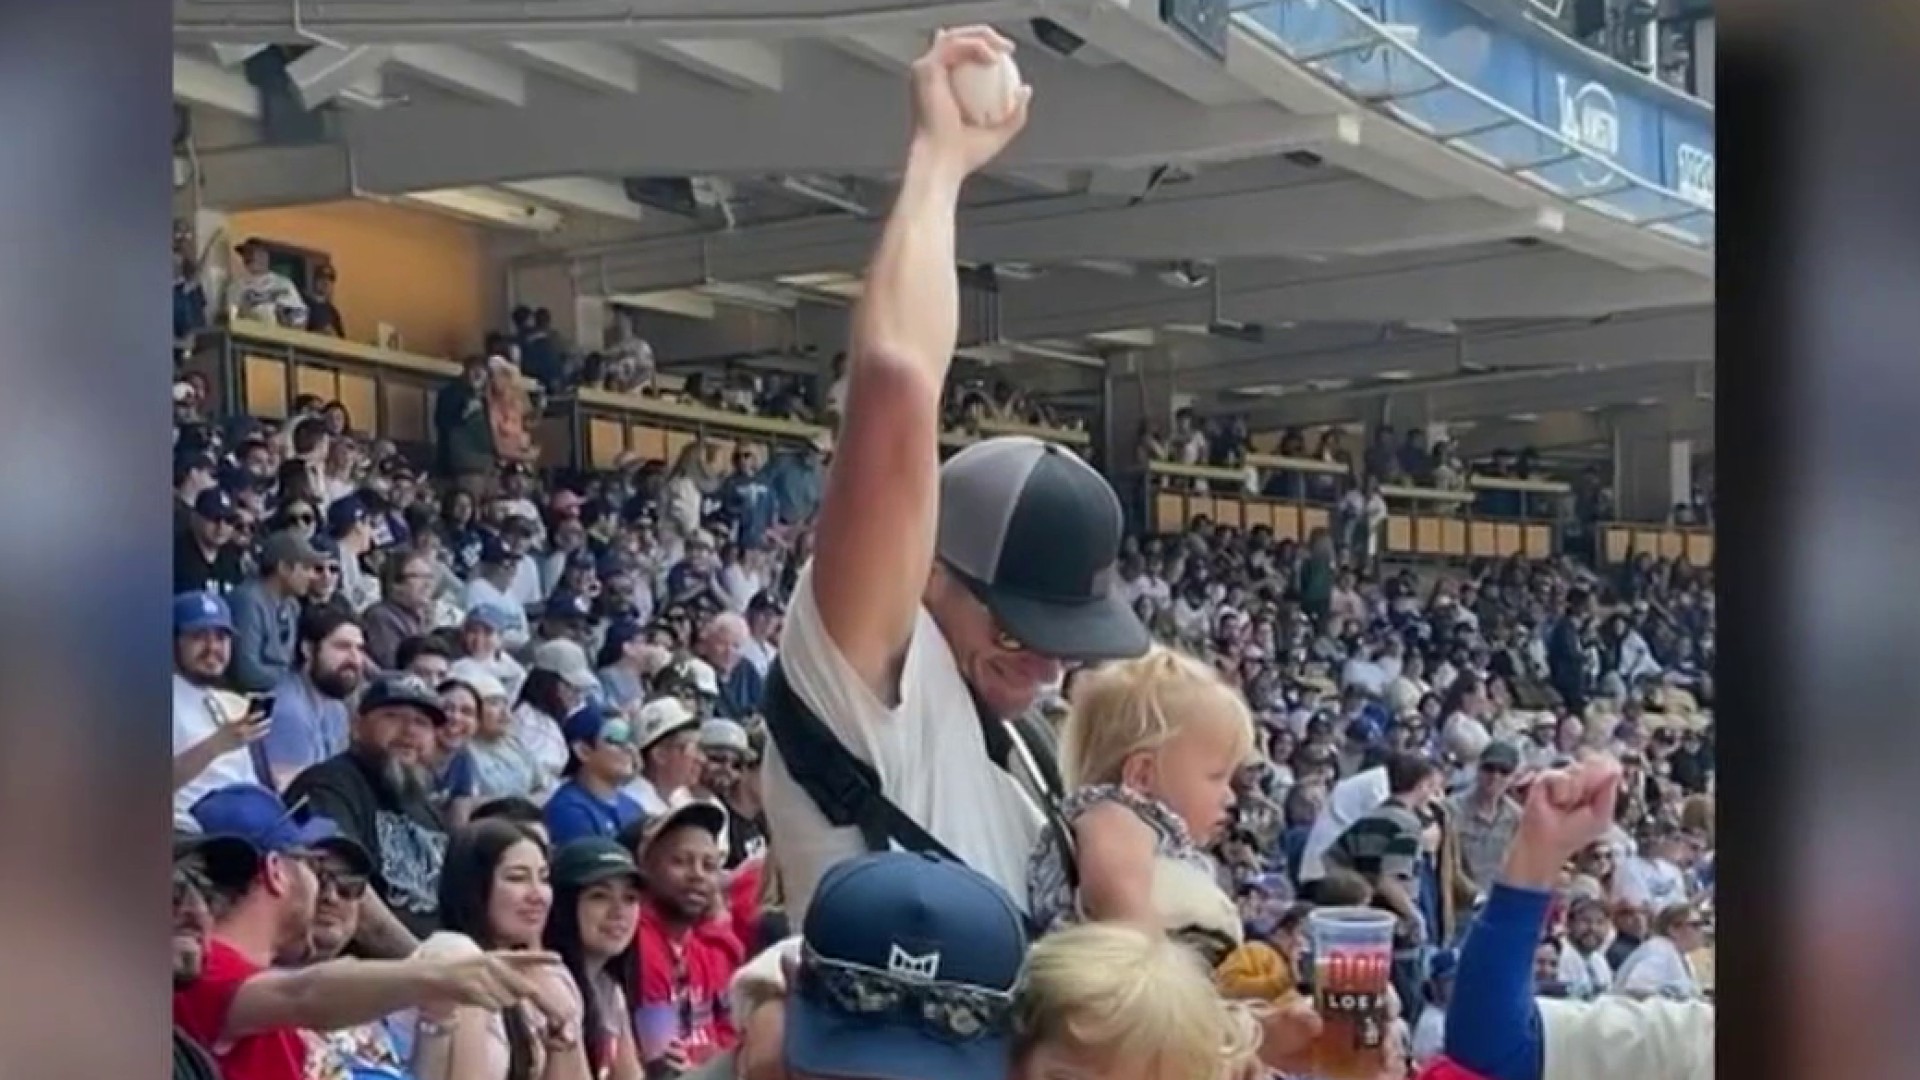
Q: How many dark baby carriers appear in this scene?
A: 1